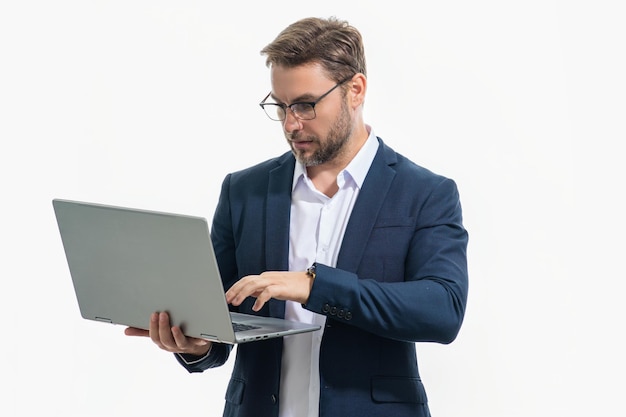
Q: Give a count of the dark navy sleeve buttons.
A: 4